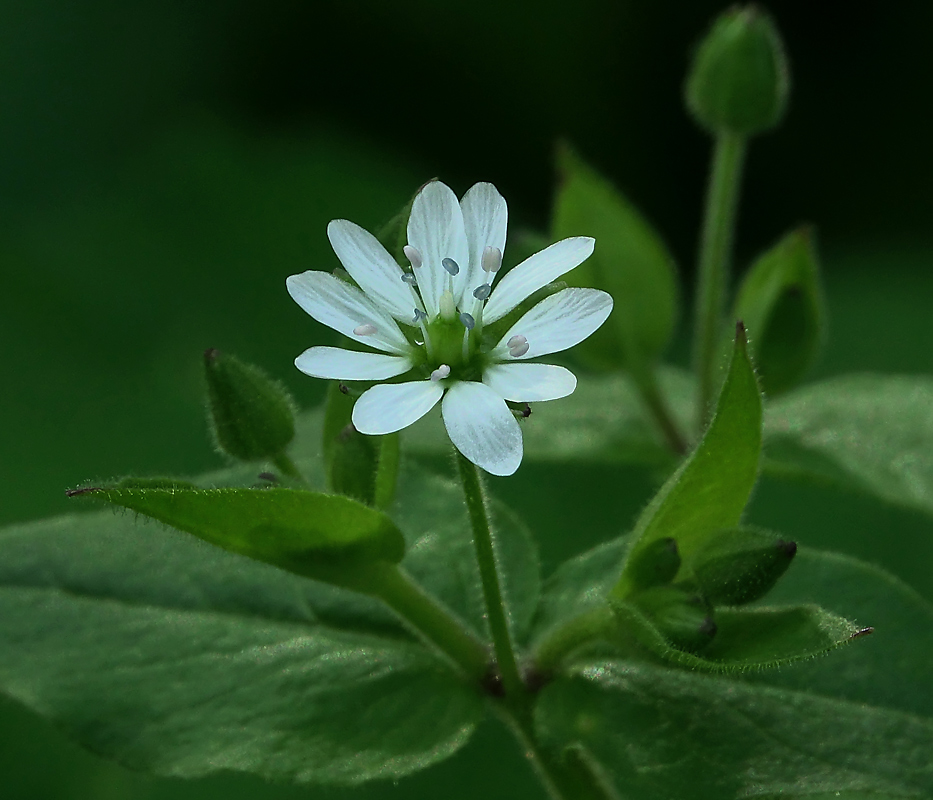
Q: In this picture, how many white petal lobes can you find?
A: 10